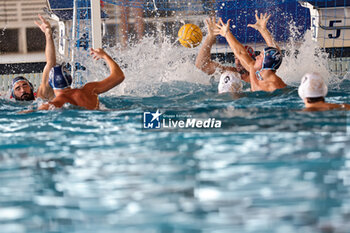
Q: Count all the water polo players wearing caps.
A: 6